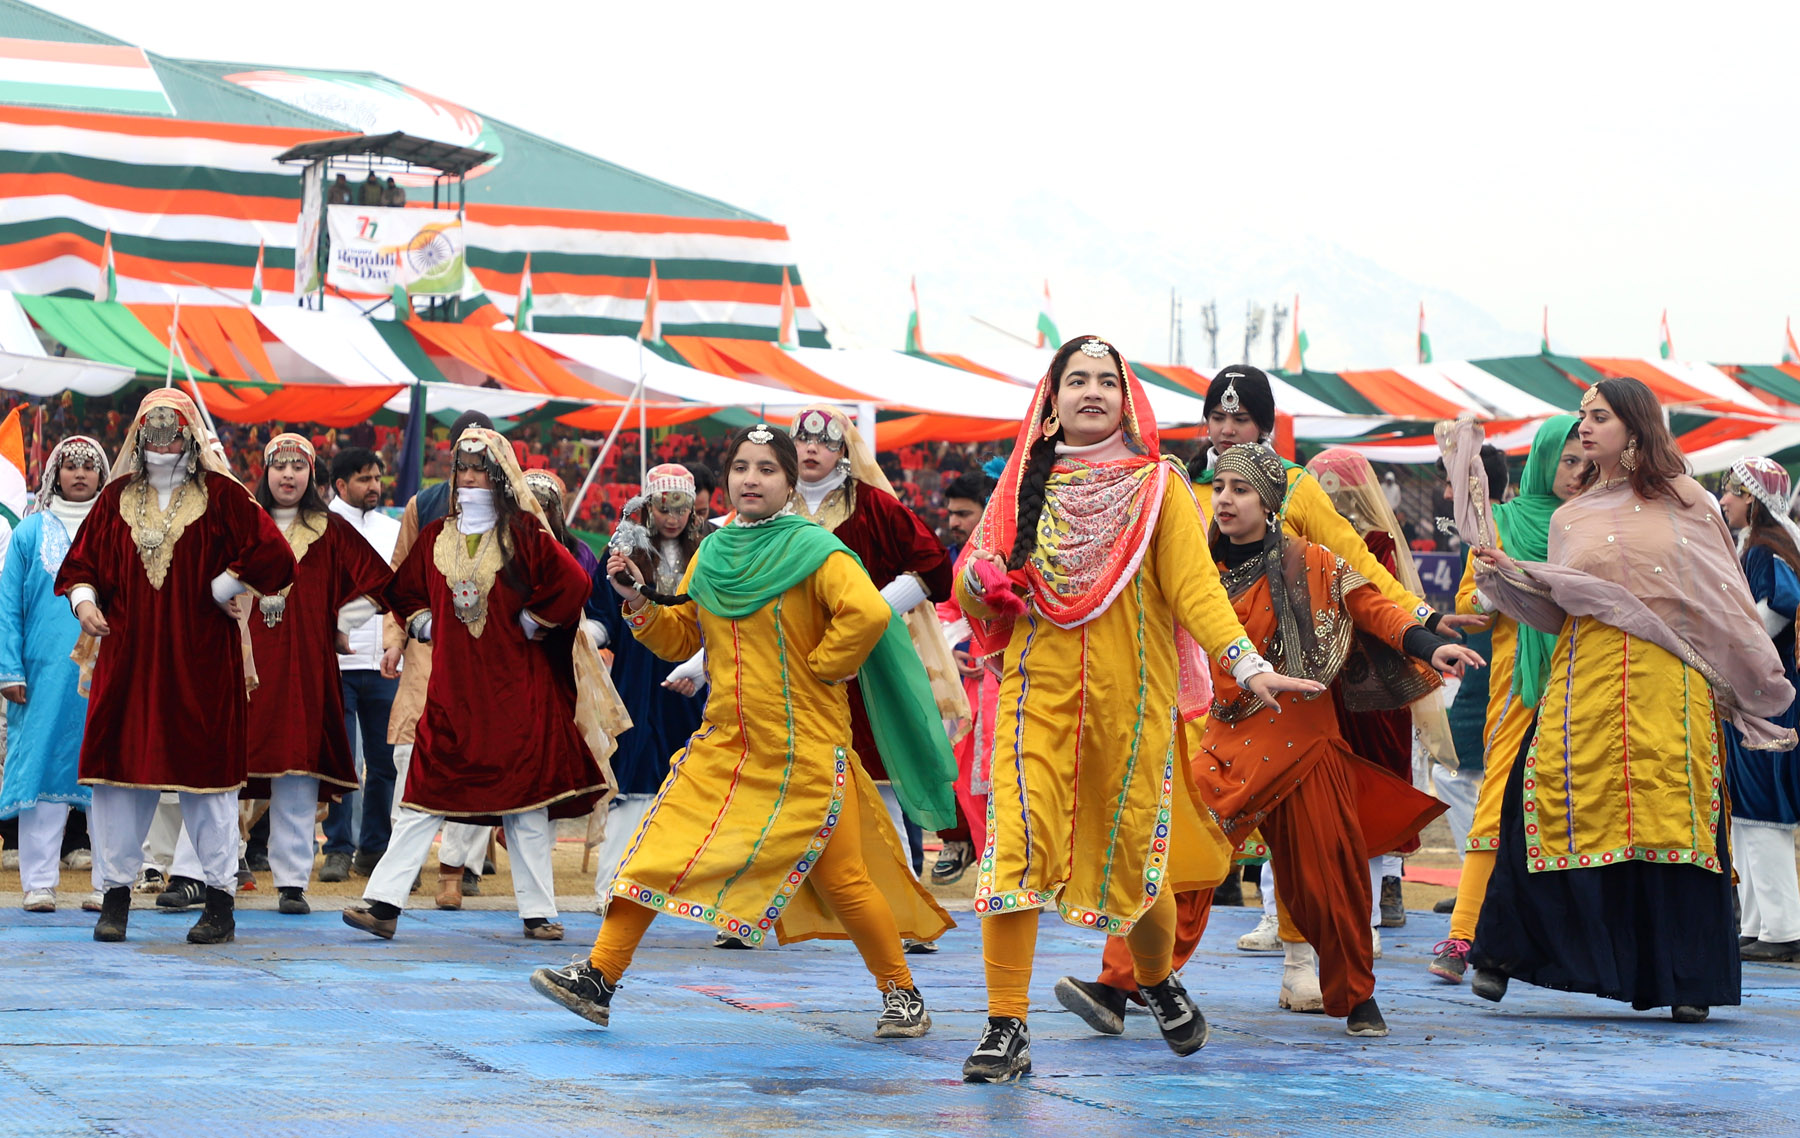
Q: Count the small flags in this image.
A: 13